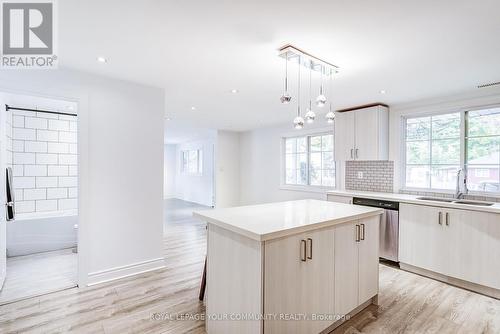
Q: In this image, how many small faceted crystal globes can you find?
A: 5